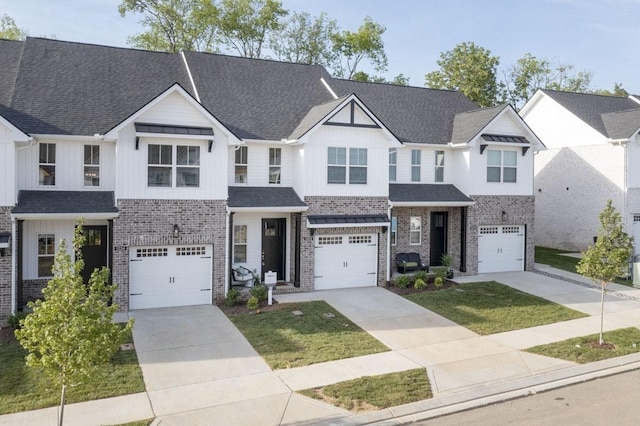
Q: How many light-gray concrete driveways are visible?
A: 3